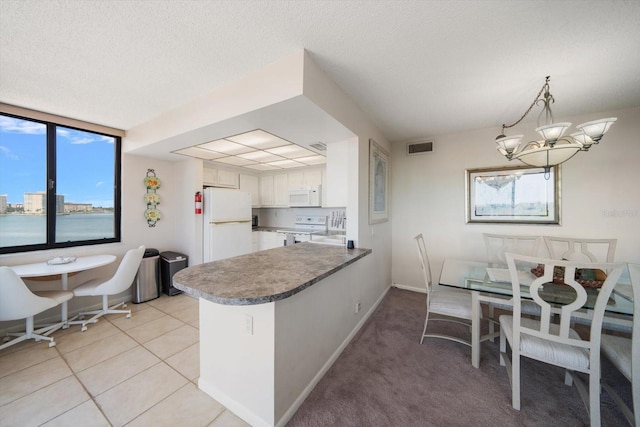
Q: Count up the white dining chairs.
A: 5